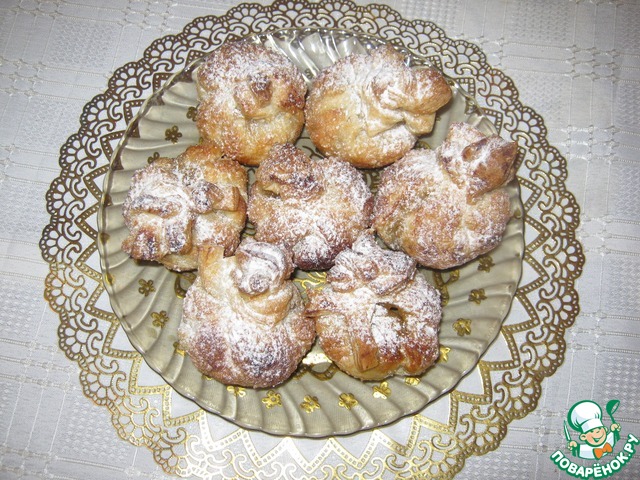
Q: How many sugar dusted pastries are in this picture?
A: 7